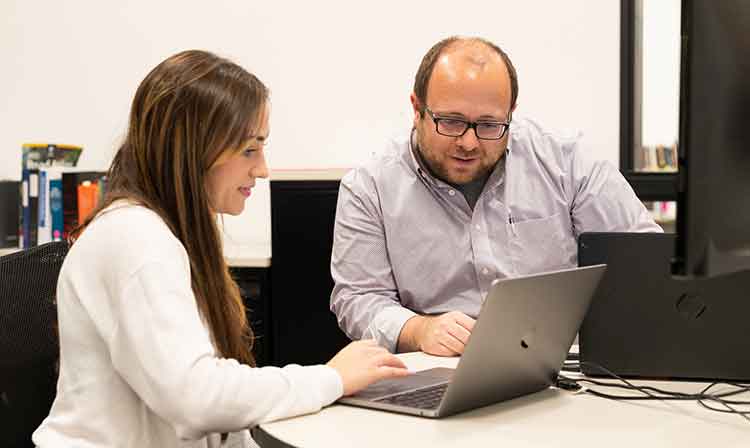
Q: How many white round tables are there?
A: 1